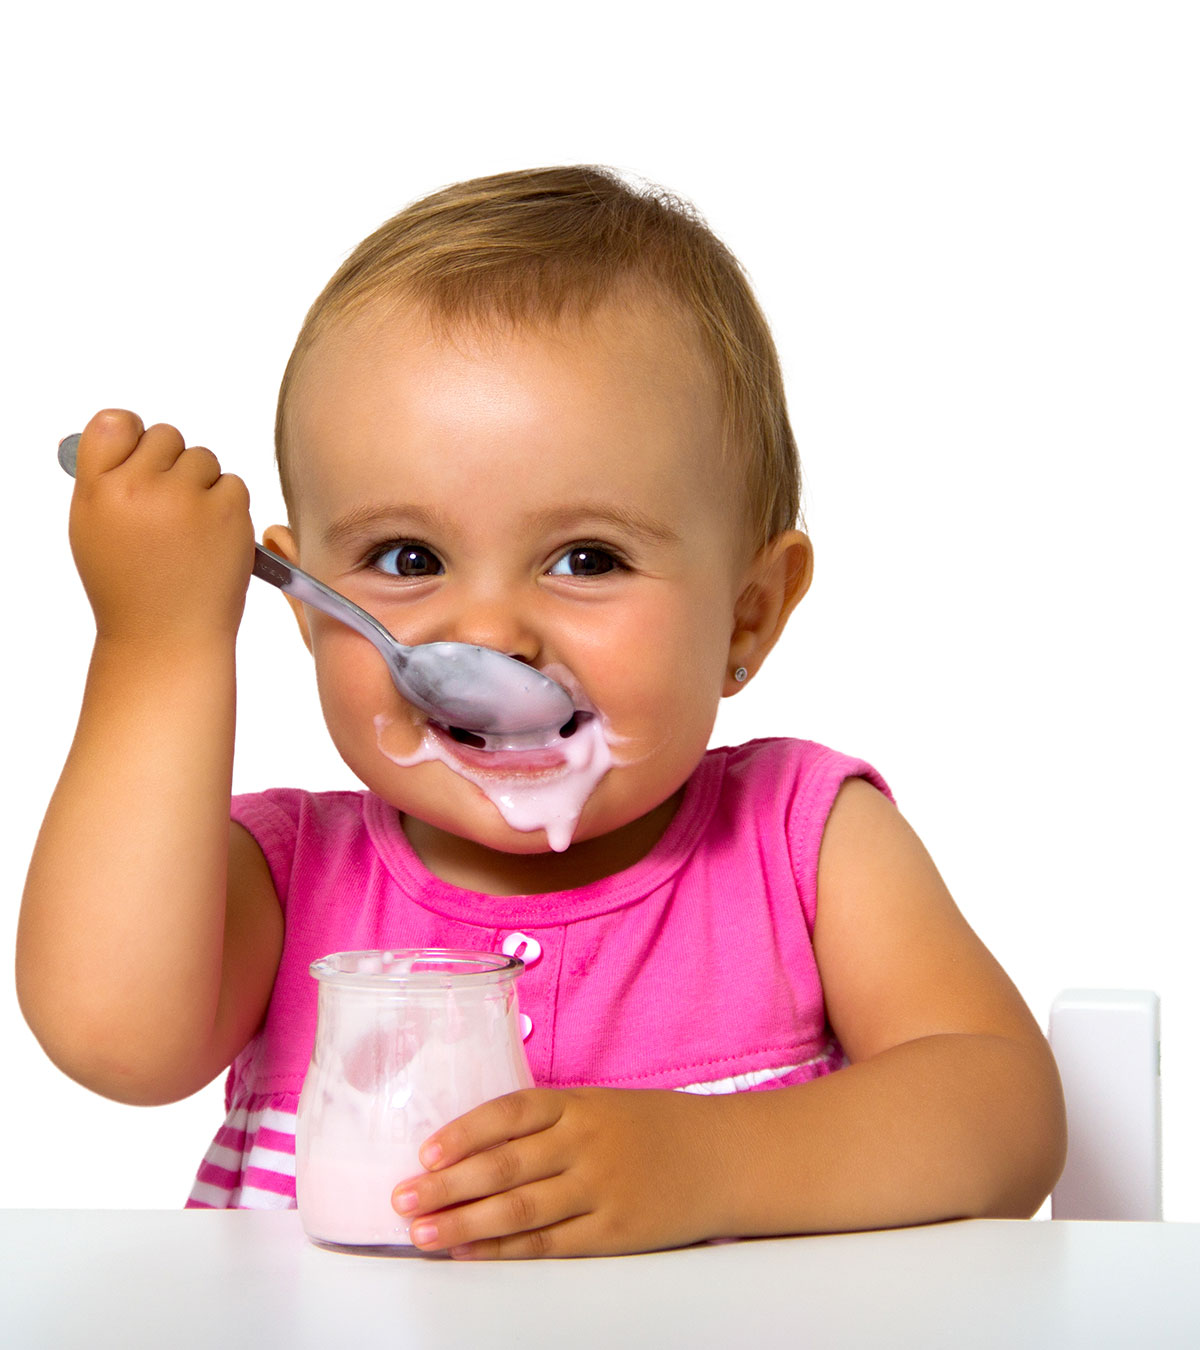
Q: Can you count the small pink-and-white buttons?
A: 2